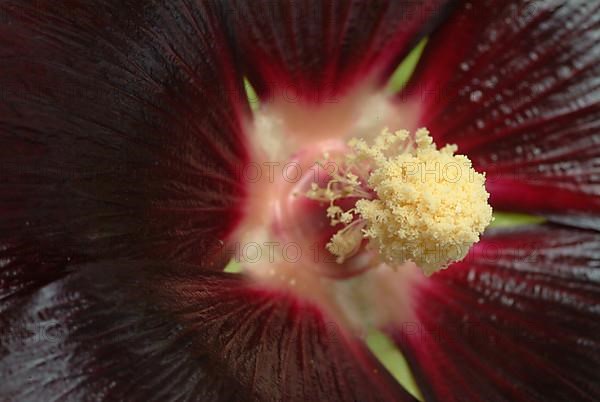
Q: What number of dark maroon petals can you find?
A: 5